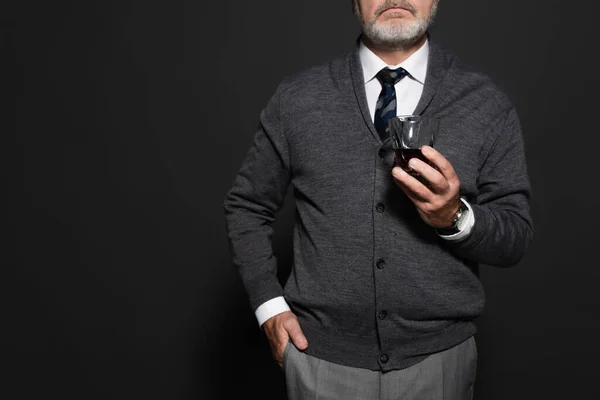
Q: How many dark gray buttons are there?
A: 5